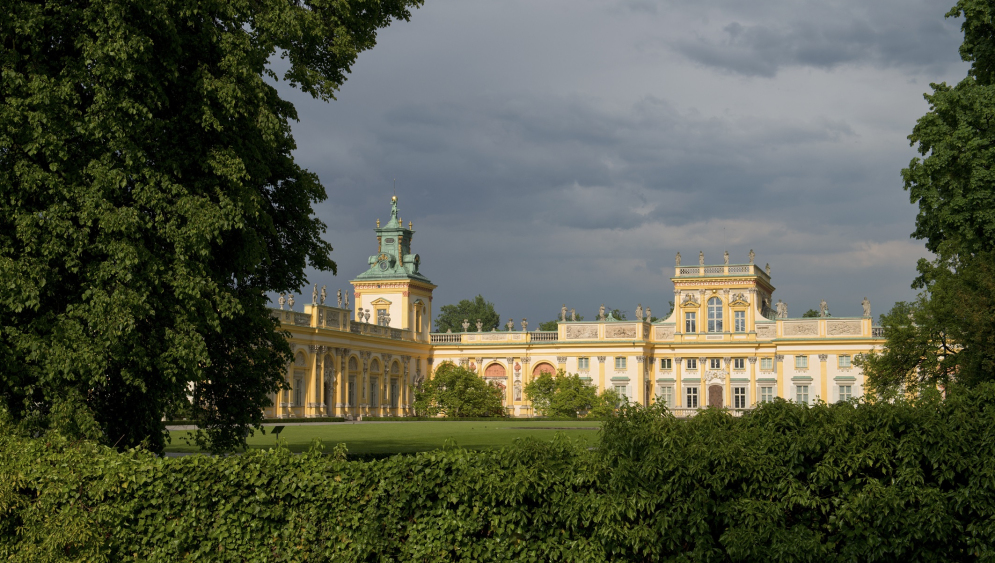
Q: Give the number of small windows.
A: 9